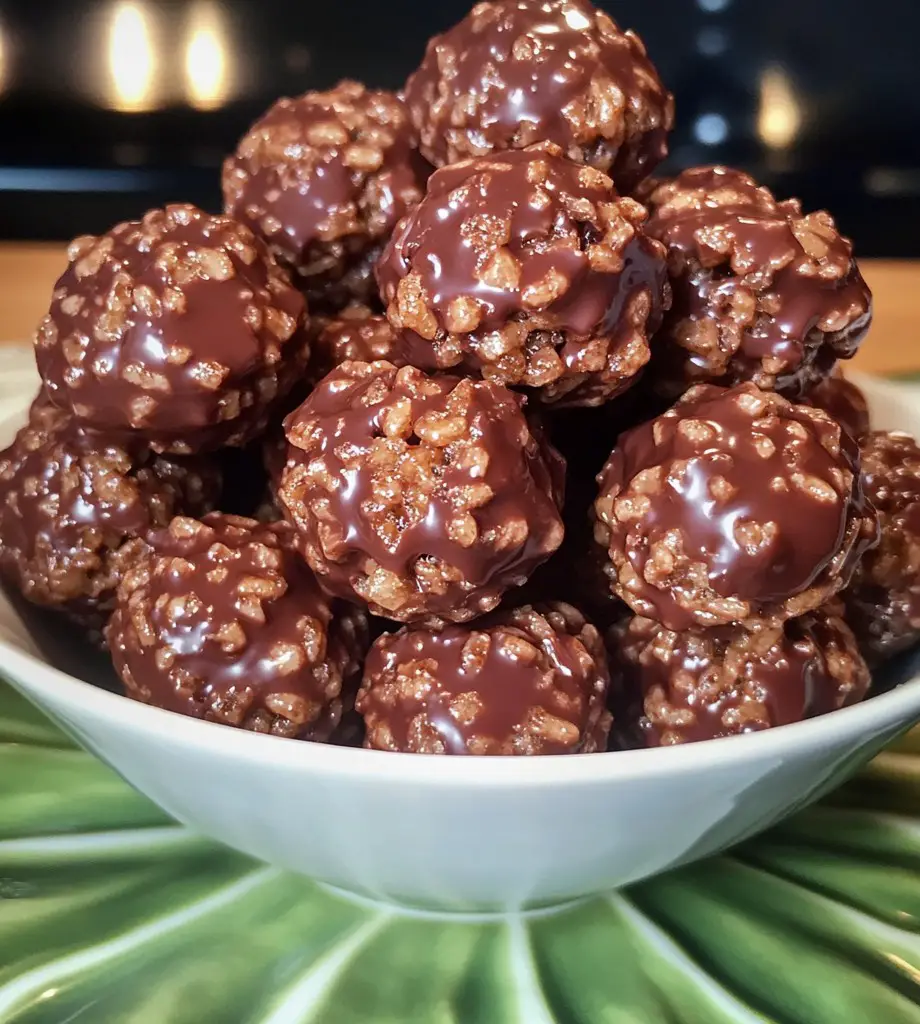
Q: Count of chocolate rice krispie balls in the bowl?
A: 14